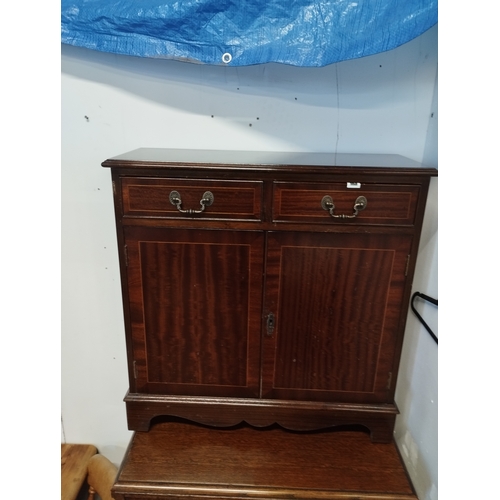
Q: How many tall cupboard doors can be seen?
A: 2